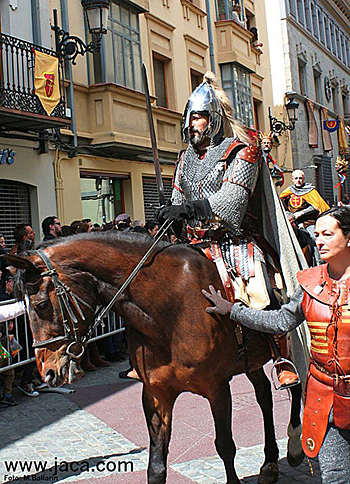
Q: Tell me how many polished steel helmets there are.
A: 1